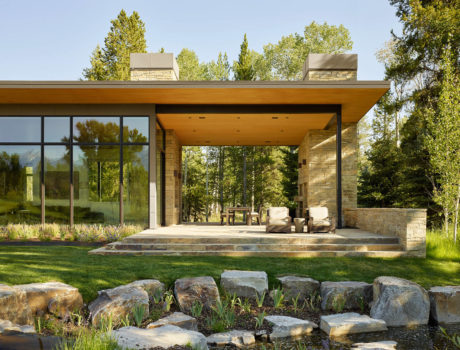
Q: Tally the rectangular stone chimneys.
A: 2